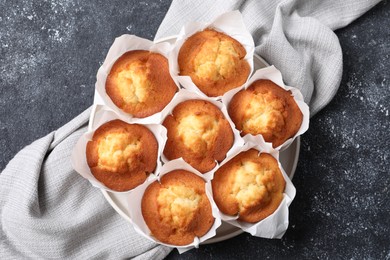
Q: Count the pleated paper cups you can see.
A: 7